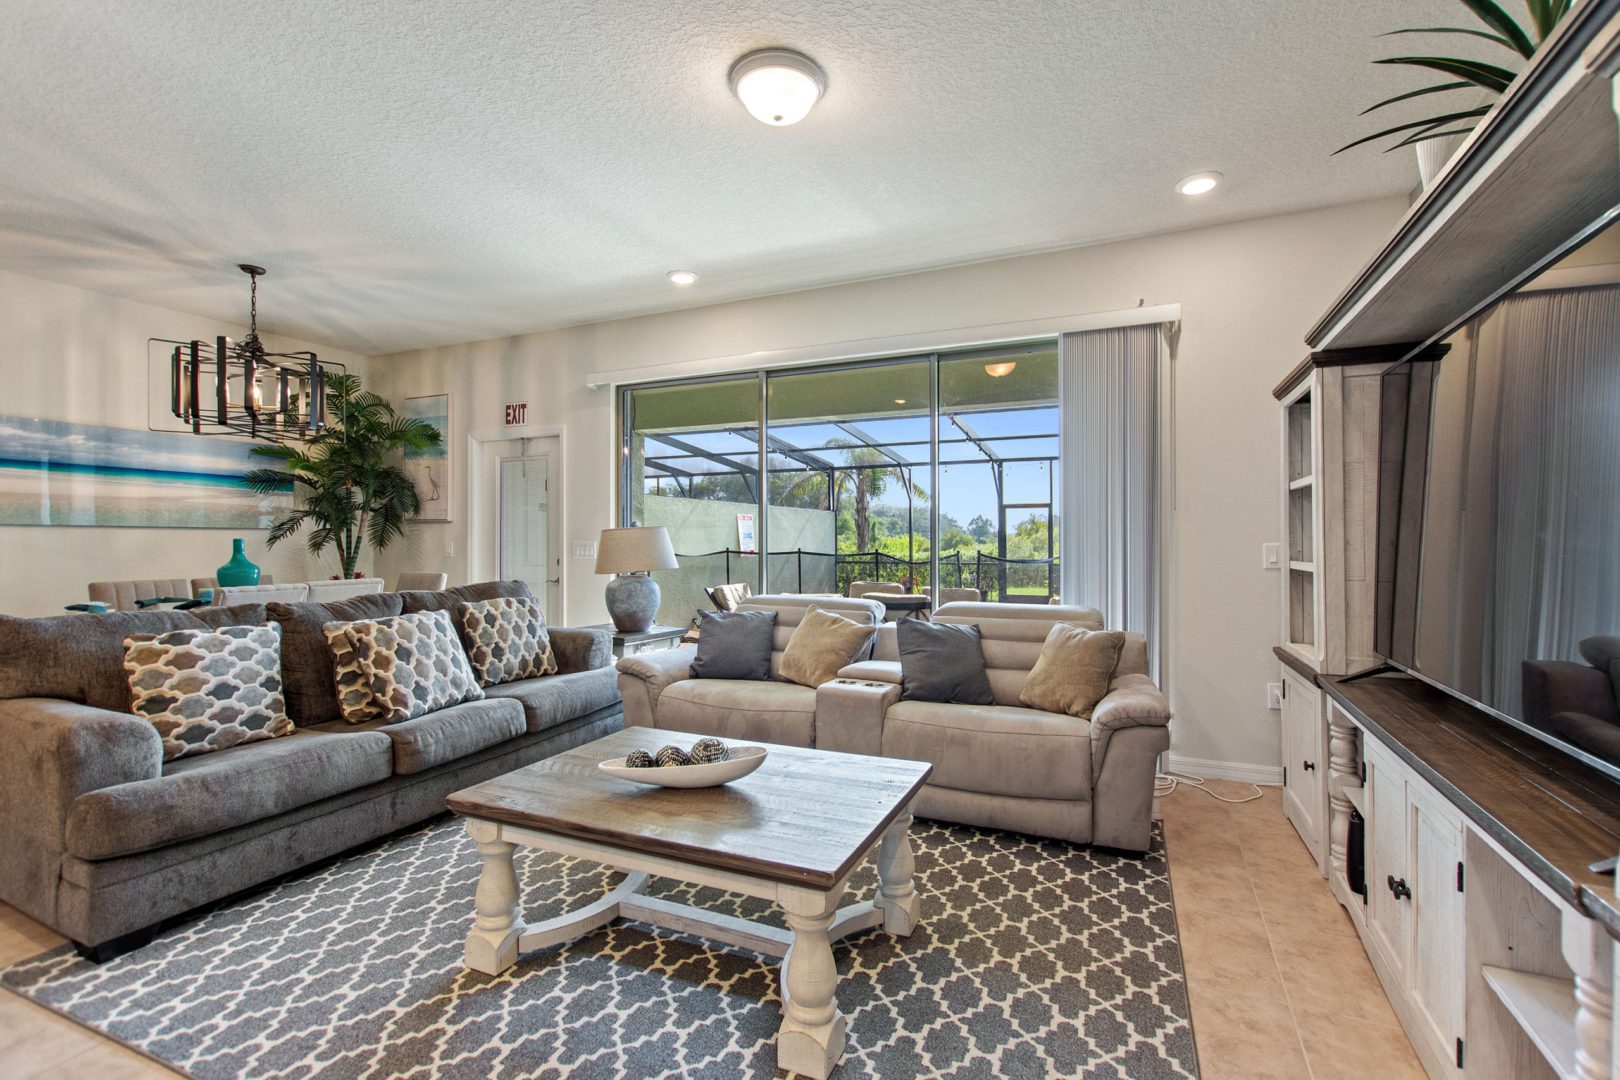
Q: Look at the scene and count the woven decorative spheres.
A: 3